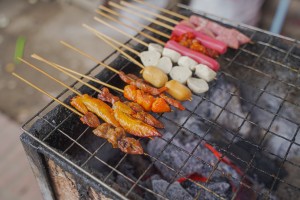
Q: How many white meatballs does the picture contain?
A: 8